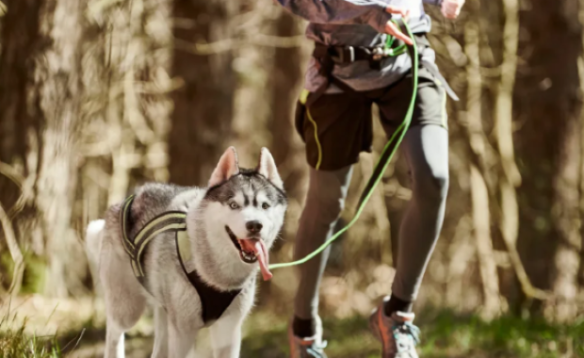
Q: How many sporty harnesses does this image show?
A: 1